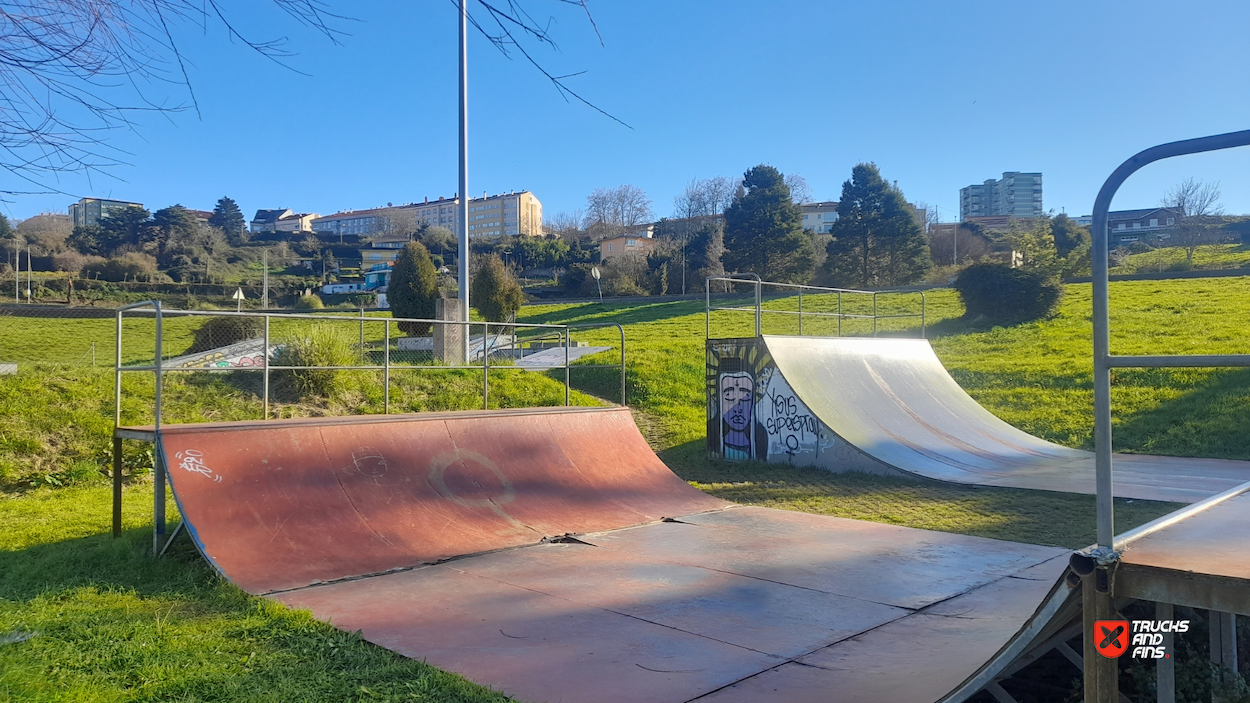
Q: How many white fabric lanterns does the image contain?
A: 0